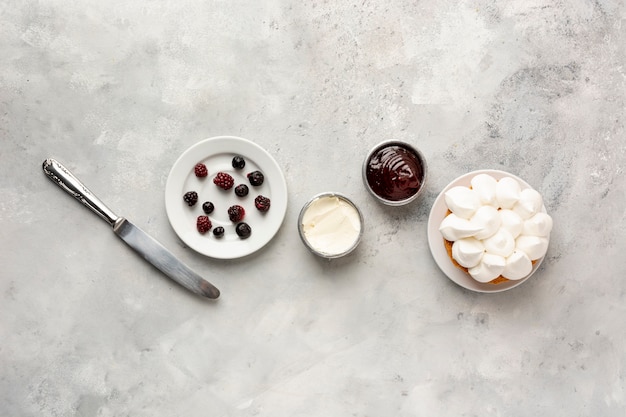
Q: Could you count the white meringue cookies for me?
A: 13